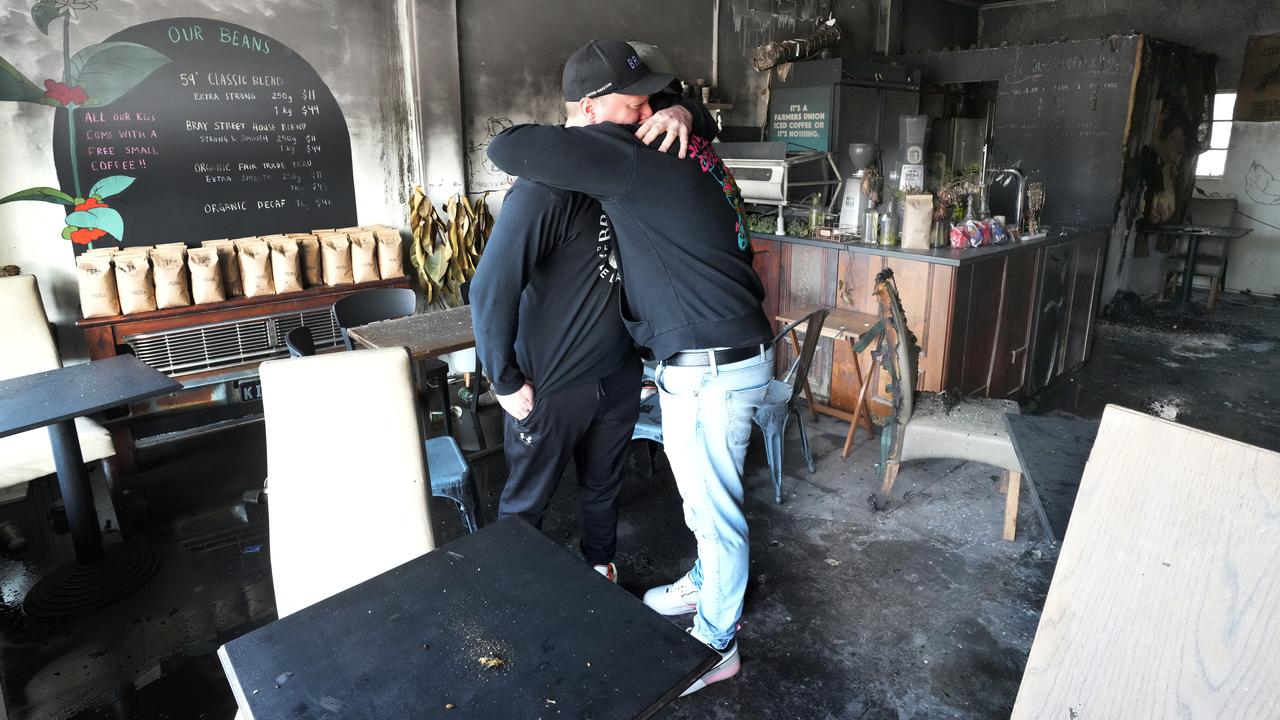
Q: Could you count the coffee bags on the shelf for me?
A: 11